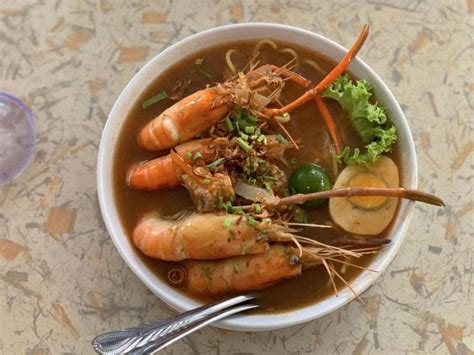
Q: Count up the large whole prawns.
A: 4